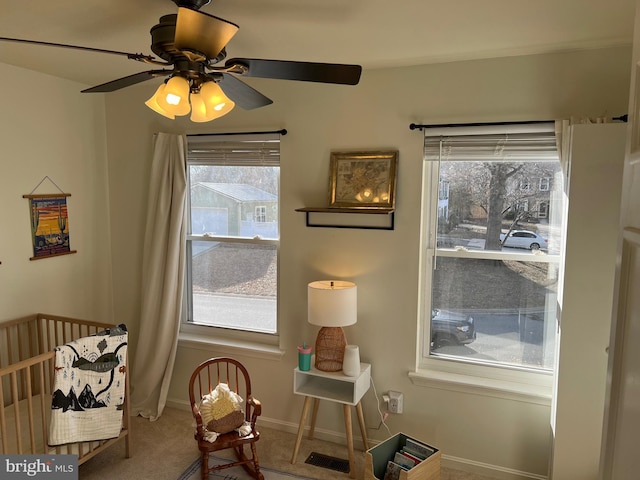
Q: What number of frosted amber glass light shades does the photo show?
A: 4